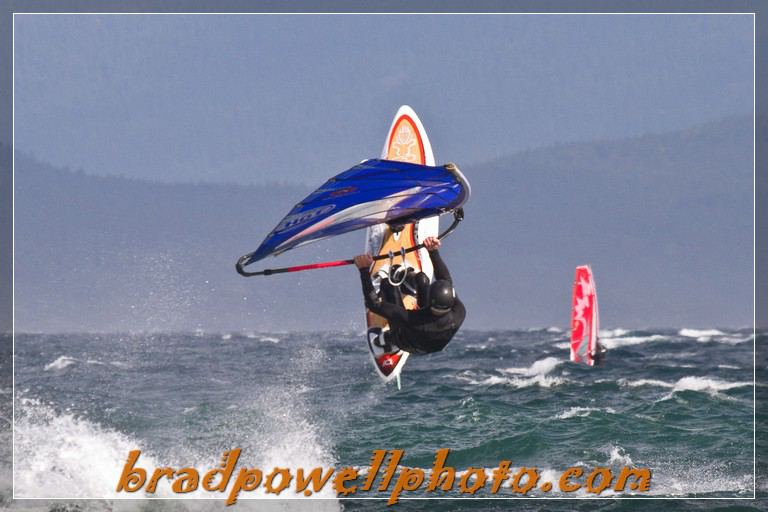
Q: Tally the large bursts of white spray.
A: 2